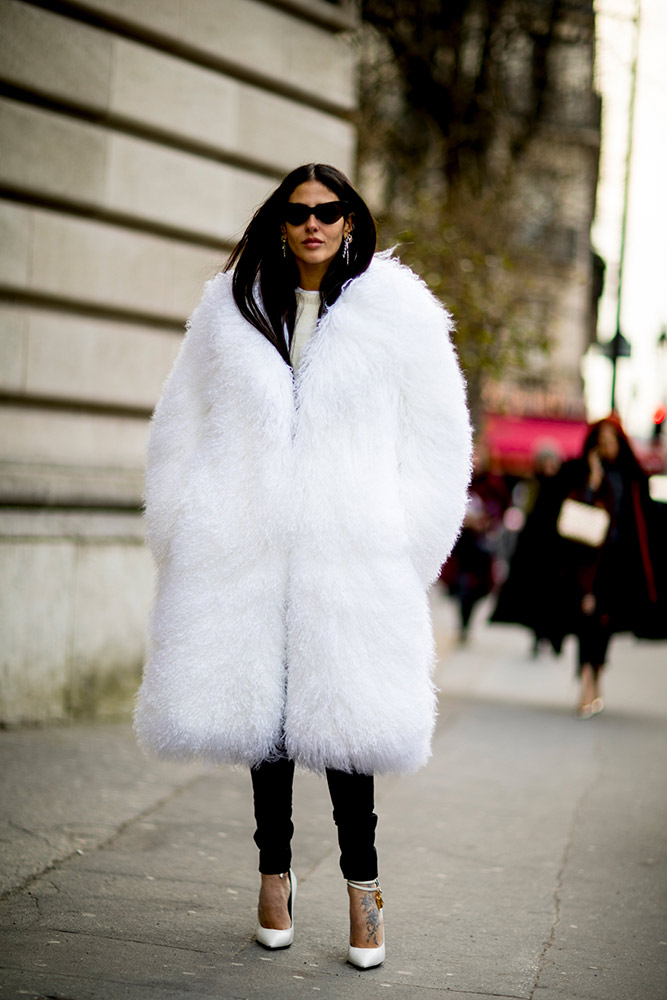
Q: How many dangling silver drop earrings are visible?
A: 2